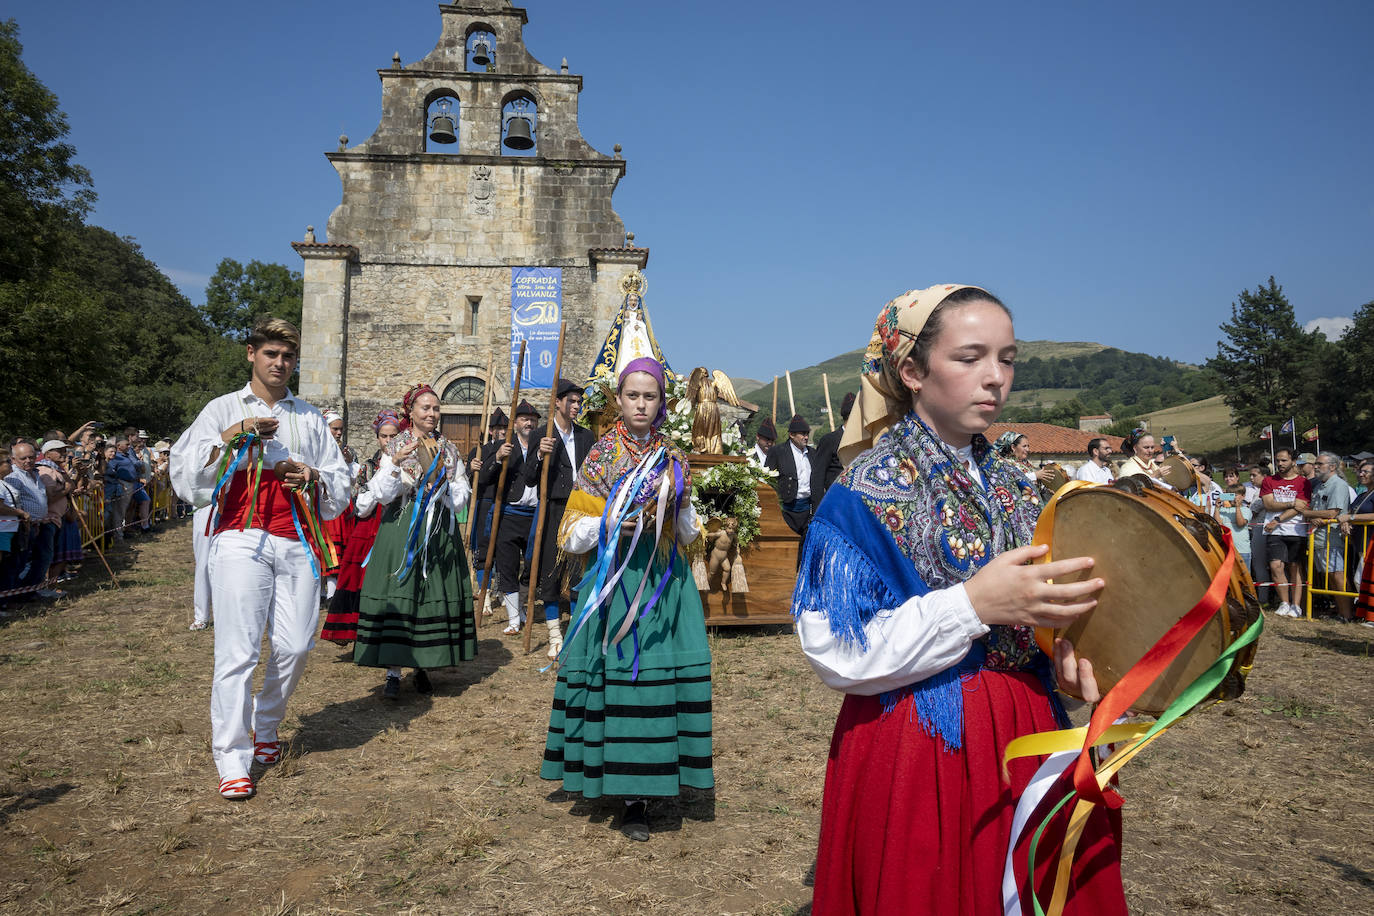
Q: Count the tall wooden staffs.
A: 7